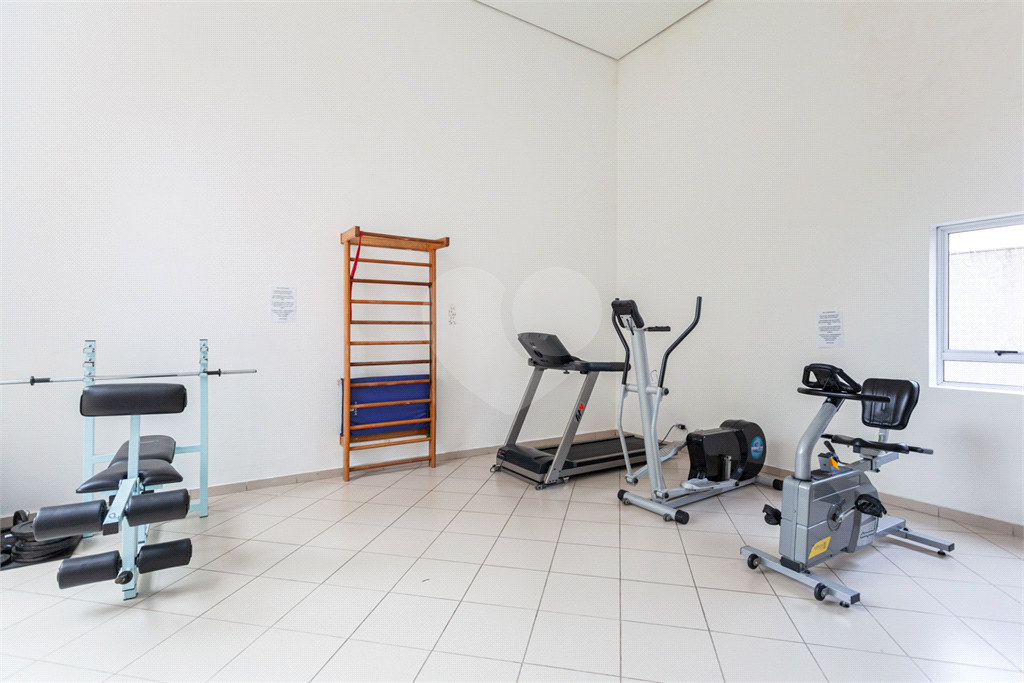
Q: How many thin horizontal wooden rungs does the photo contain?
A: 11